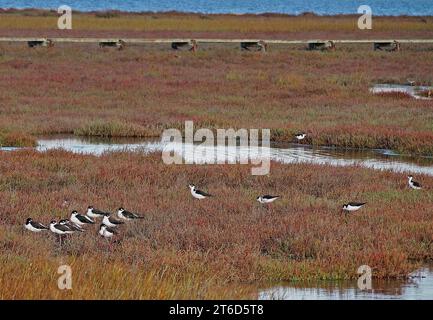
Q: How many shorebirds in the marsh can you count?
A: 13